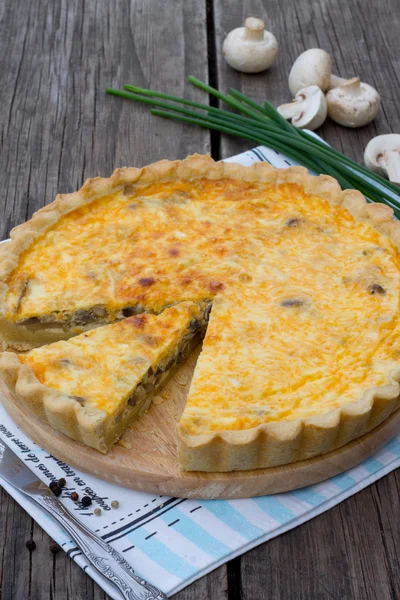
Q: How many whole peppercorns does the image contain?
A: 9